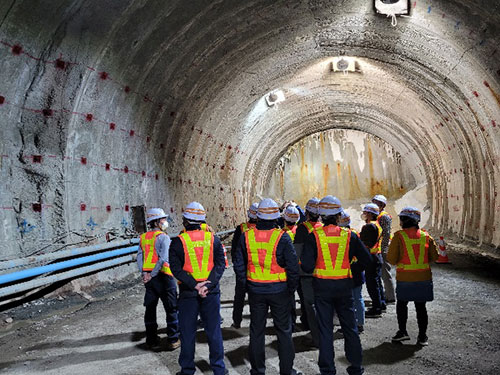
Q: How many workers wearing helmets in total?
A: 11